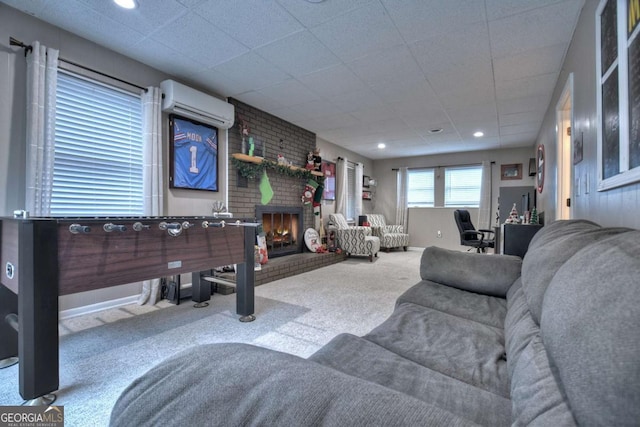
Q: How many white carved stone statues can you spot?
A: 0